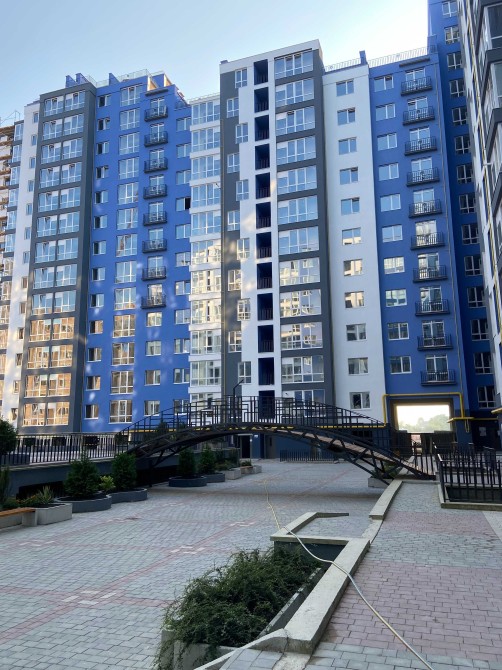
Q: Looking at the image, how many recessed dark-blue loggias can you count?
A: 12